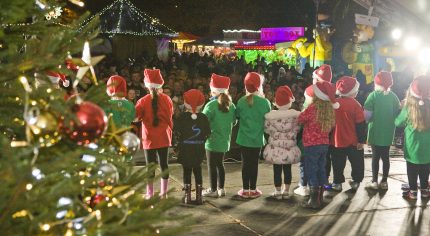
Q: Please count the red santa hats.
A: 13